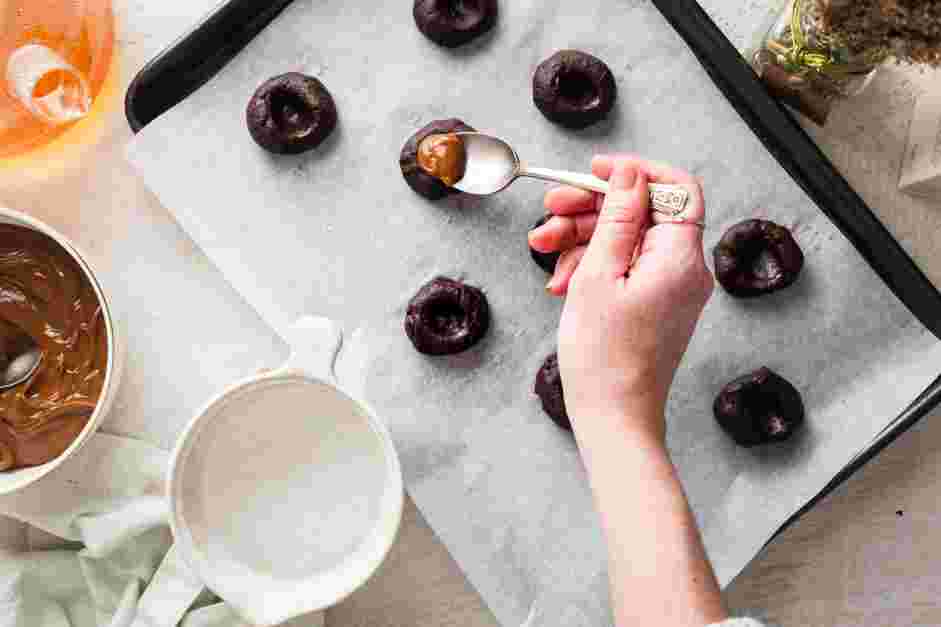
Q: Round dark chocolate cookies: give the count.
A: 9